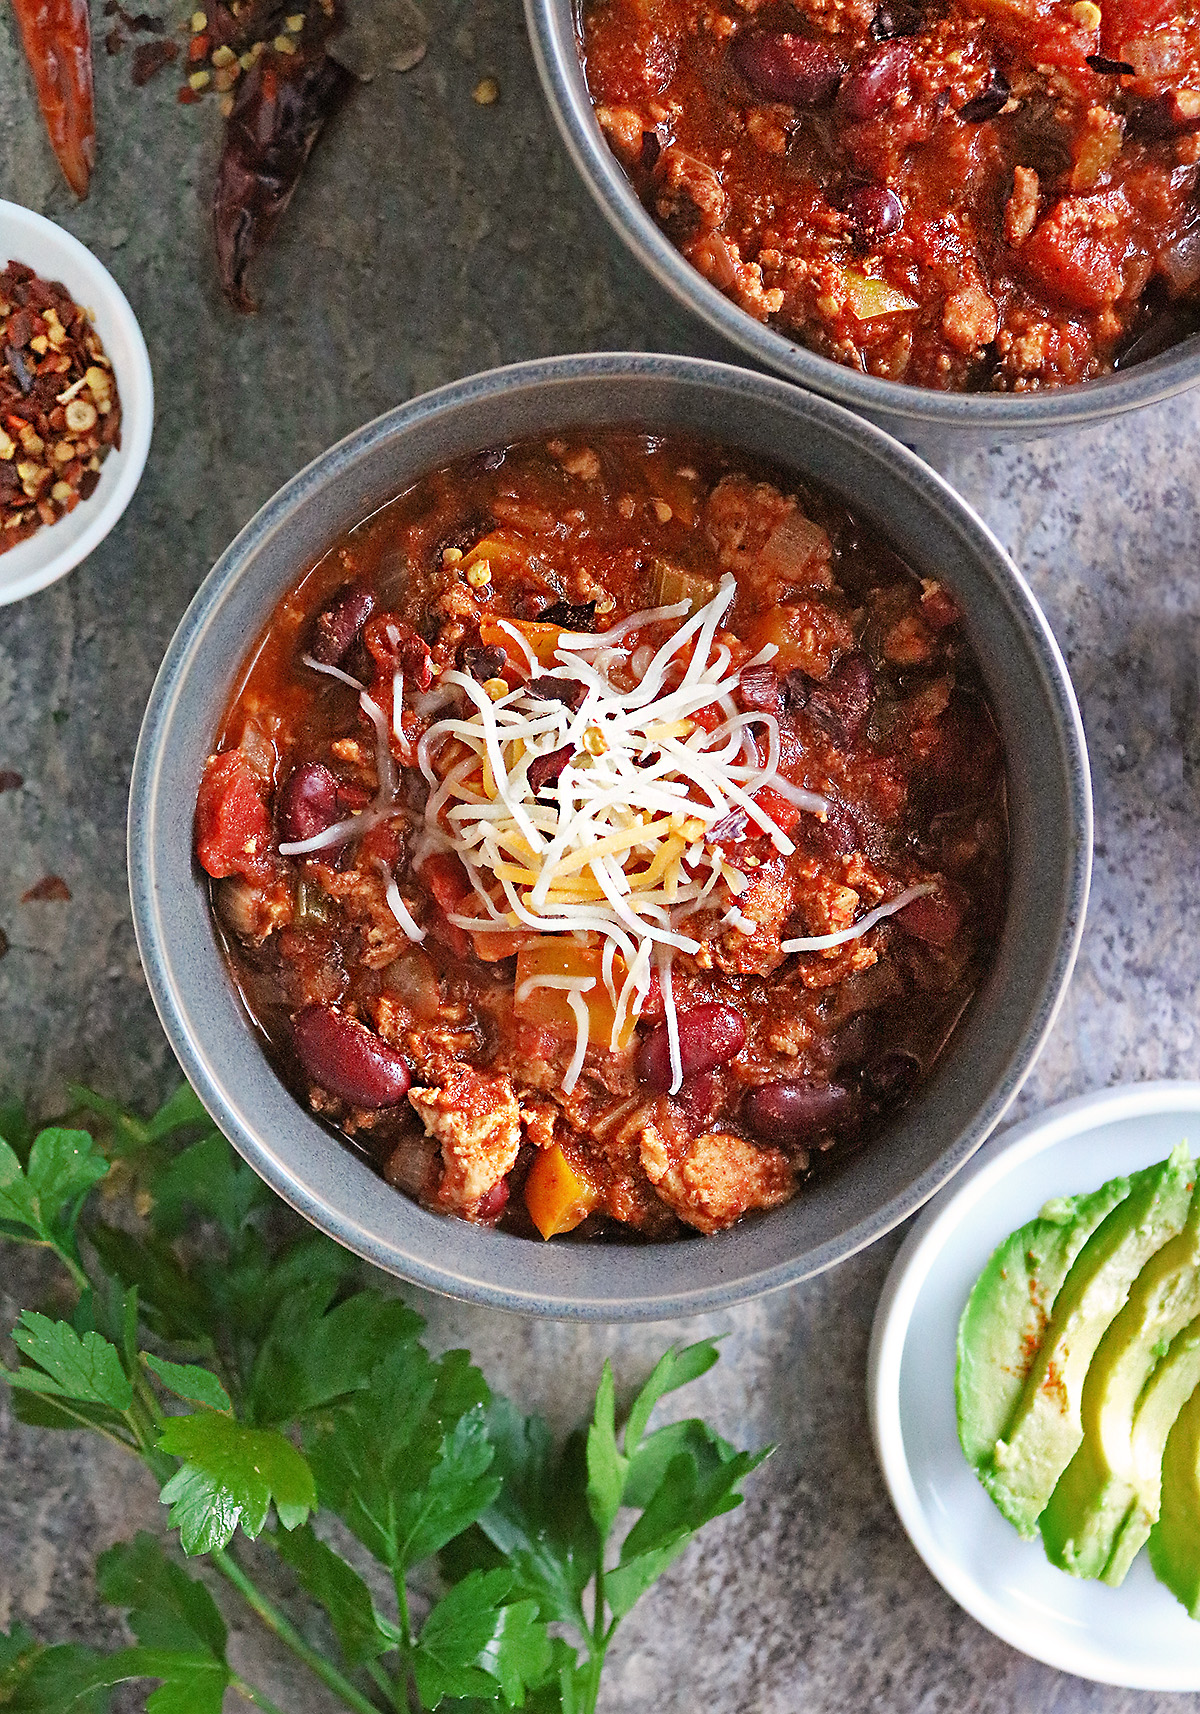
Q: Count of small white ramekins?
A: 1